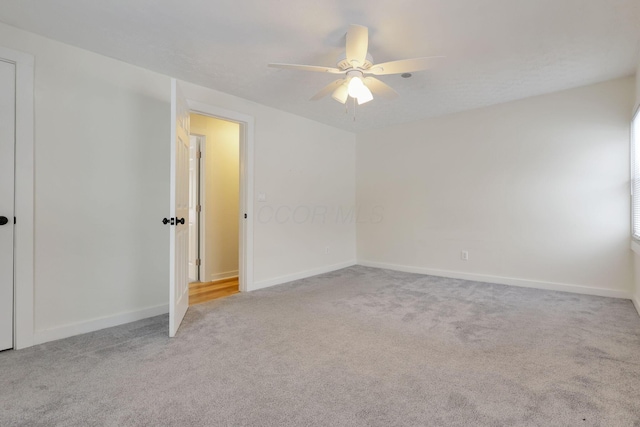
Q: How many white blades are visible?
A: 5